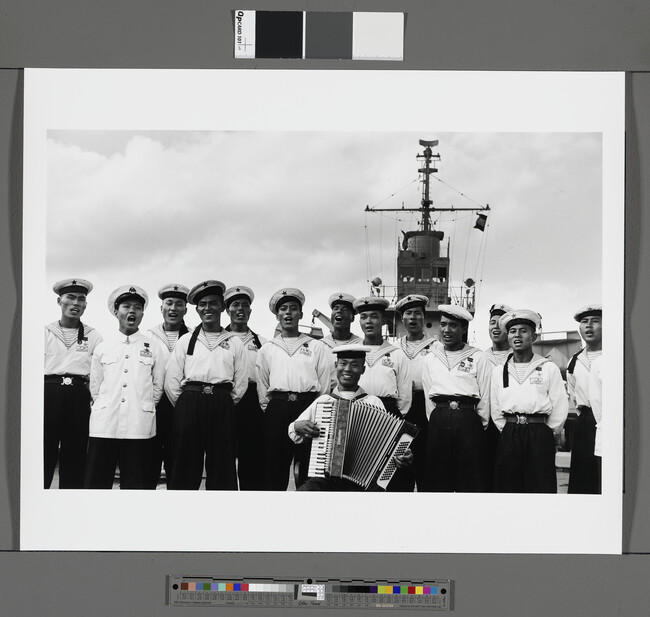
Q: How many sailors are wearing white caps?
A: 14